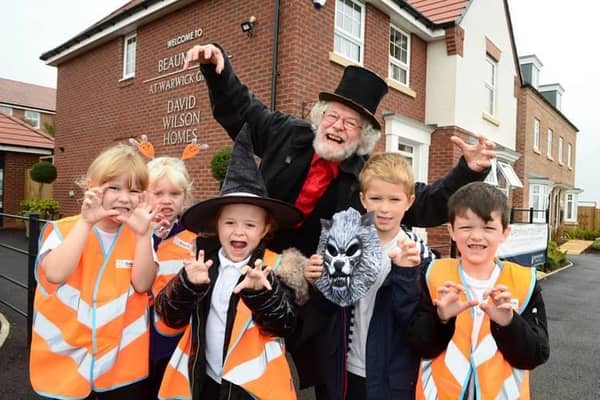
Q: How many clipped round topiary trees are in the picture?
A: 2